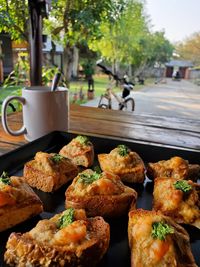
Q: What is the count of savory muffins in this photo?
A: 9